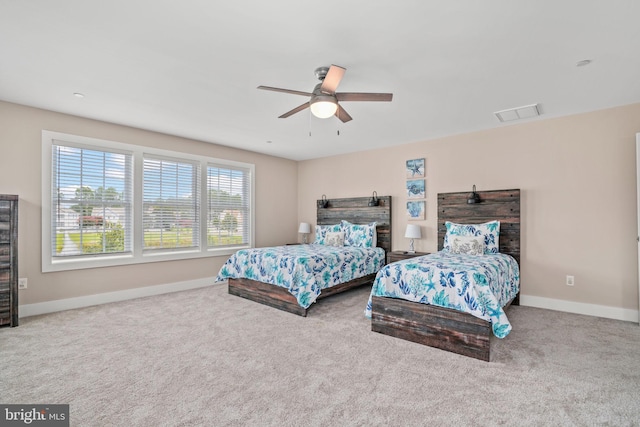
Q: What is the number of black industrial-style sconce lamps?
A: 3